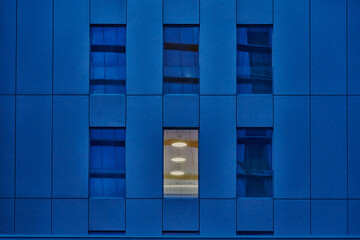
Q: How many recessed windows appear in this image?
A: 6